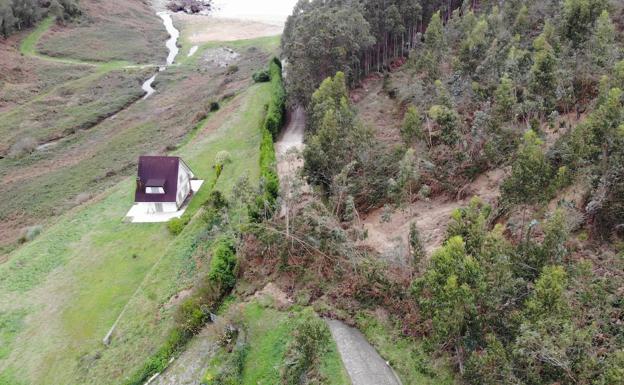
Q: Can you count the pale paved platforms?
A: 1